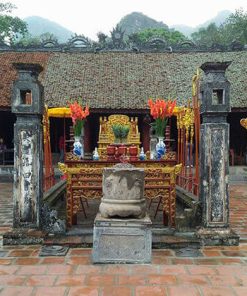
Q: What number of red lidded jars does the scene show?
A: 3